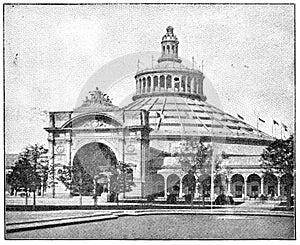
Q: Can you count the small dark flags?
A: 4